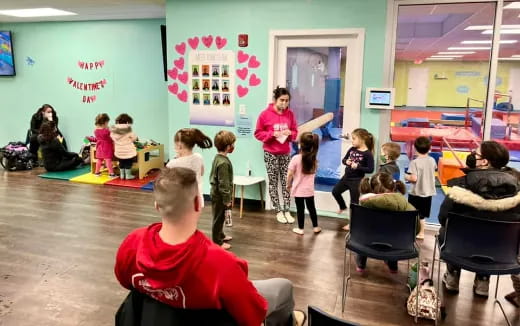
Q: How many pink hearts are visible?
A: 14